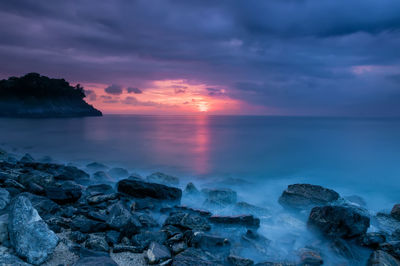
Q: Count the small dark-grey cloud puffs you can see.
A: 2